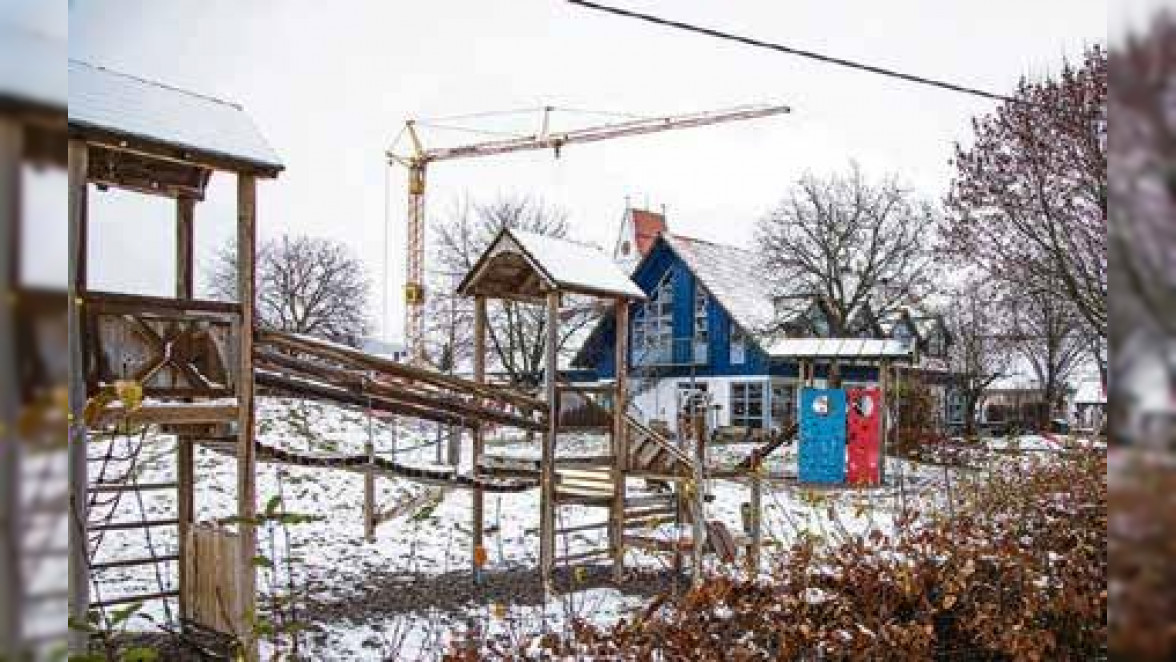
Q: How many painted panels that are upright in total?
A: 2